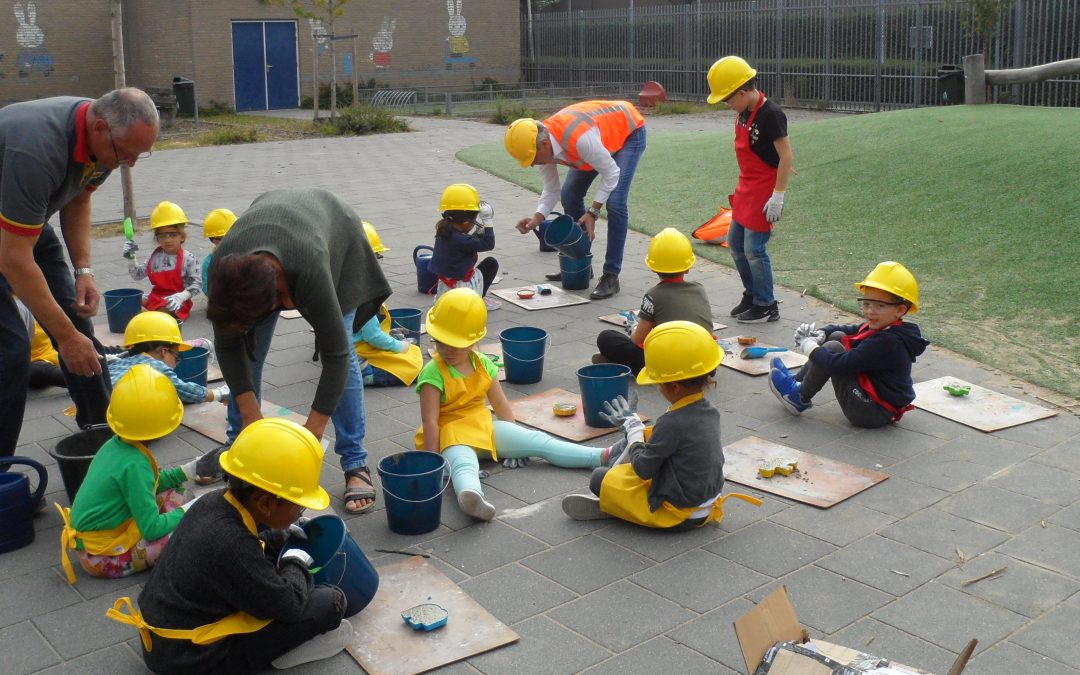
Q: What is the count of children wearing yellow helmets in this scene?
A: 12